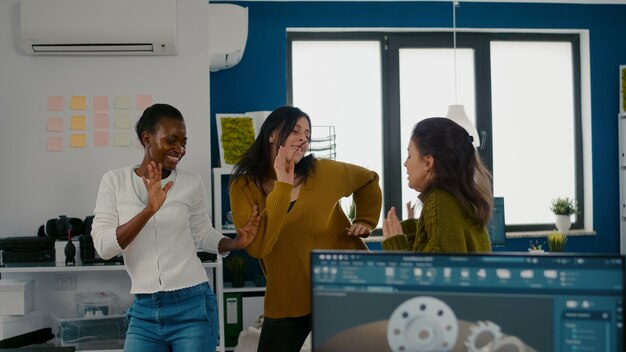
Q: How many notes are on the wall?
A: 13